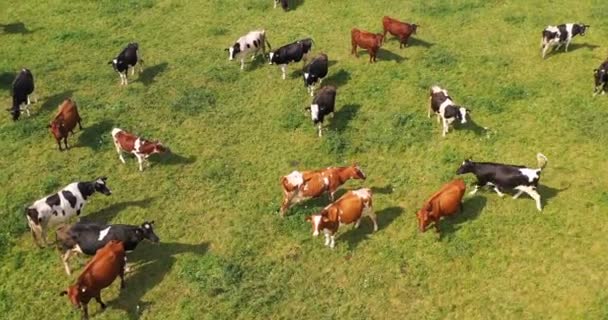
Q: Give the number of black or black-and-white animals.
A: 13